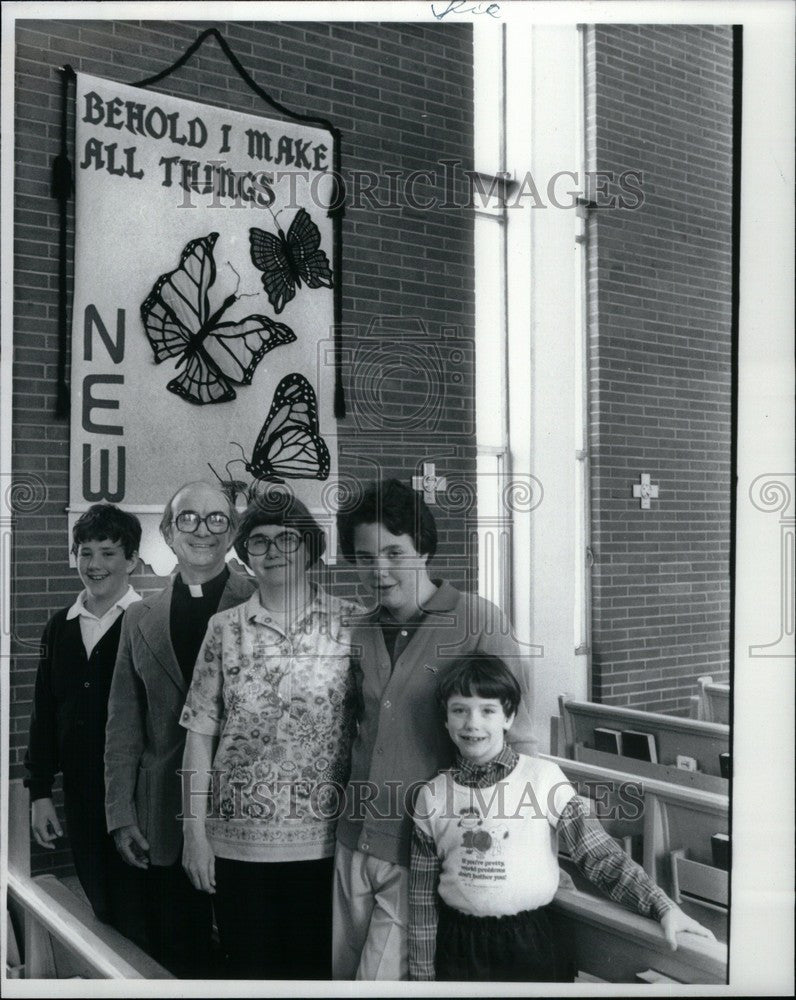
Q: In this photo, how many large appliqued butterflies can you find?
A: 3